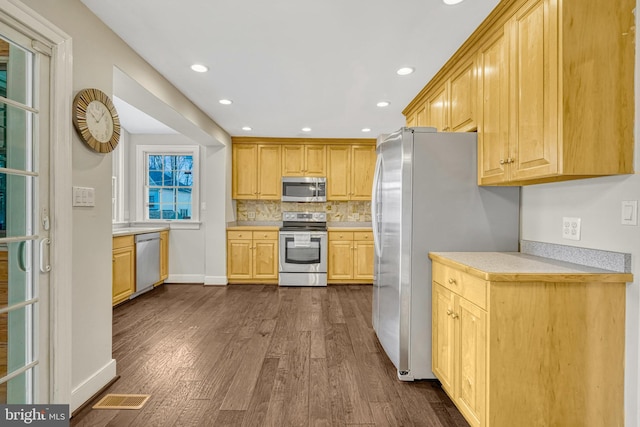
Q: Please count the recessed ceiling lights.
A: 8